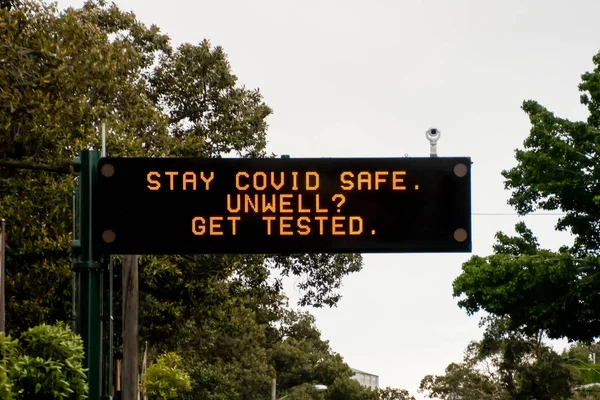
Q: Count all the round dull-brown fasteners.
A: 4